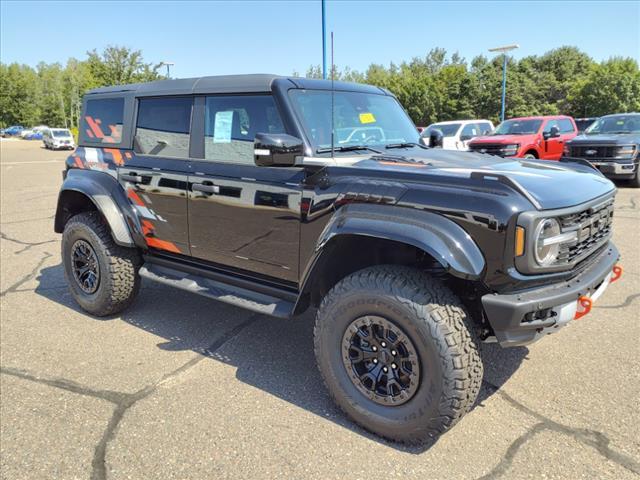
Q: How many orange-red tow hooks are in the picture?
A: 2